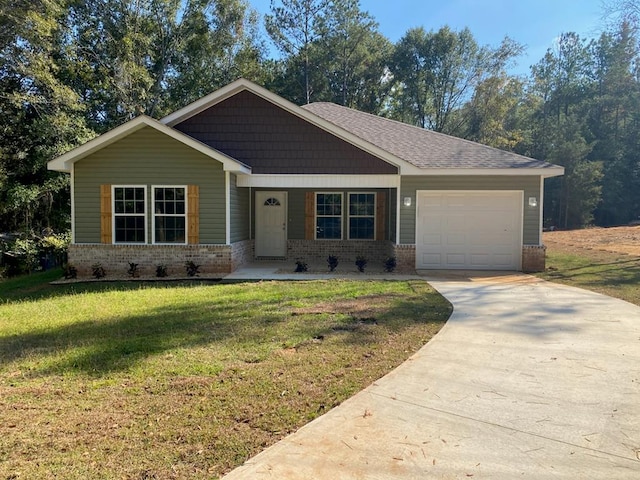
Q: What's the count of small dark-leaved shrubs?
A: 9